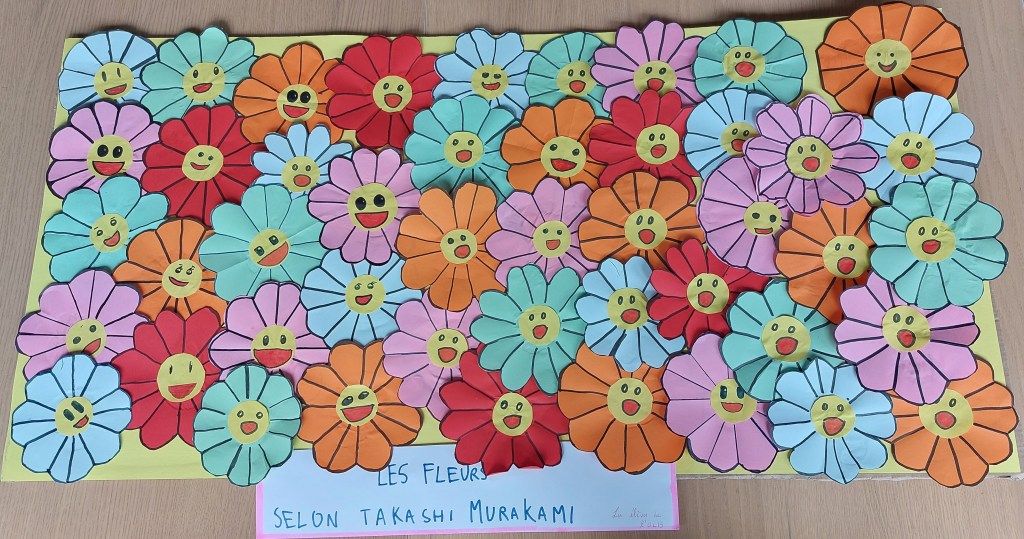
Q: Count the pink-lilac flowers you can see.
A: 11